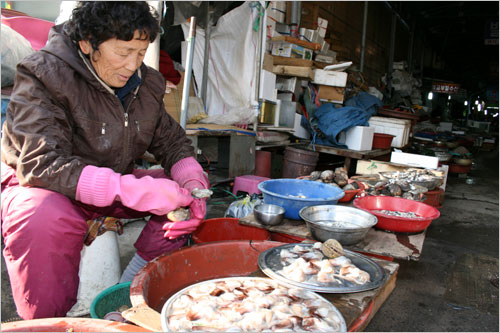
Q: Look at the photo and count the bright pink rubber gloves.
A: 2